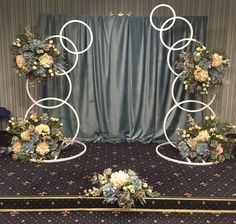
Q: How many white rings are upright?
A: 9